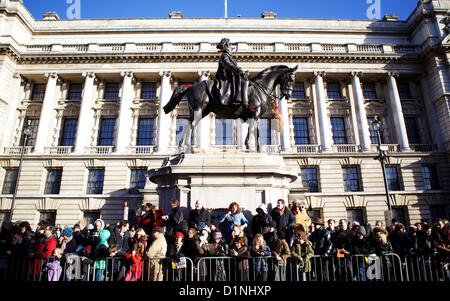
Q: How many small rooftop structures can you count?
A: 4